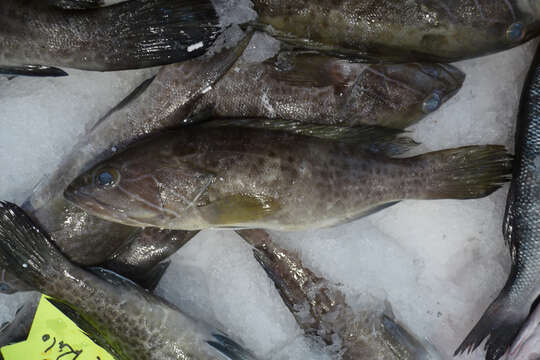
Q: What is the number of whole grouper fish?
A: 1